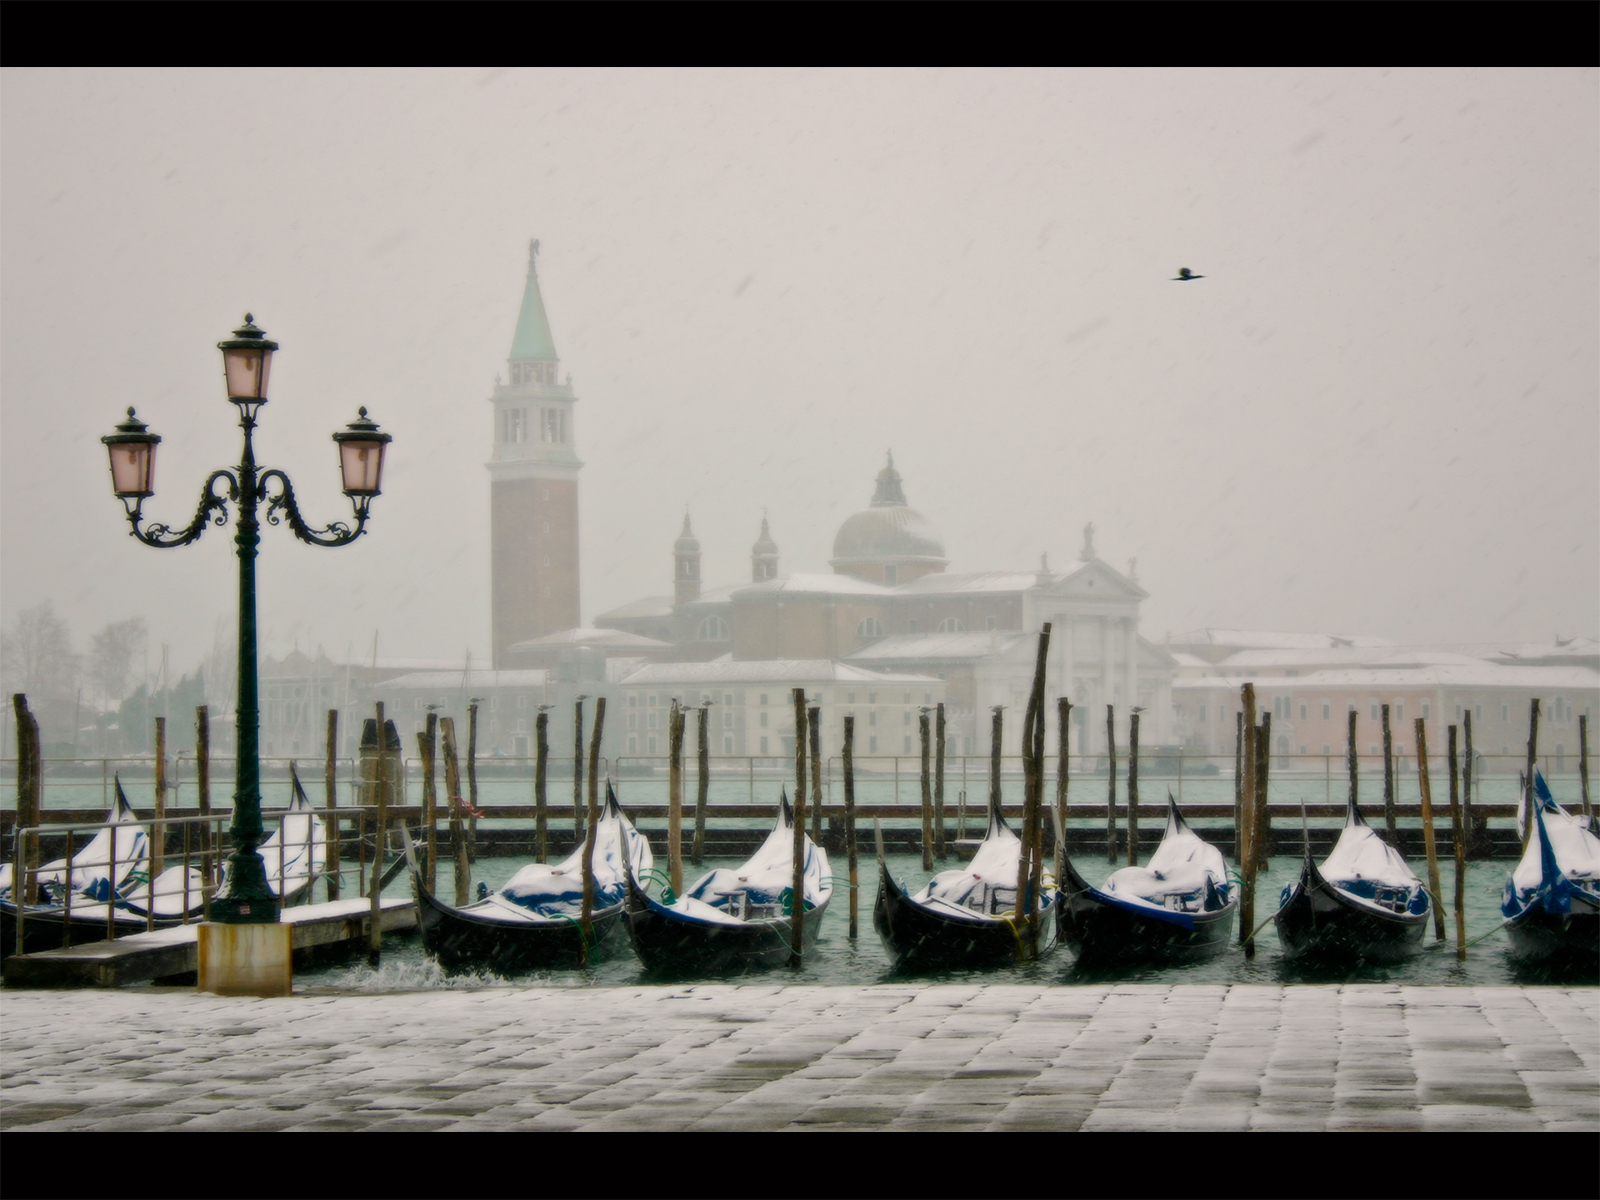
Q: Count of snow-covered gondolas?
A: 8